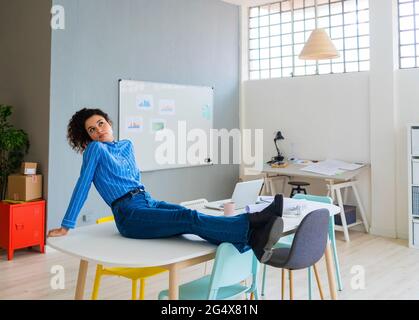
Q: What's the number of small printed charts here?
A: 4